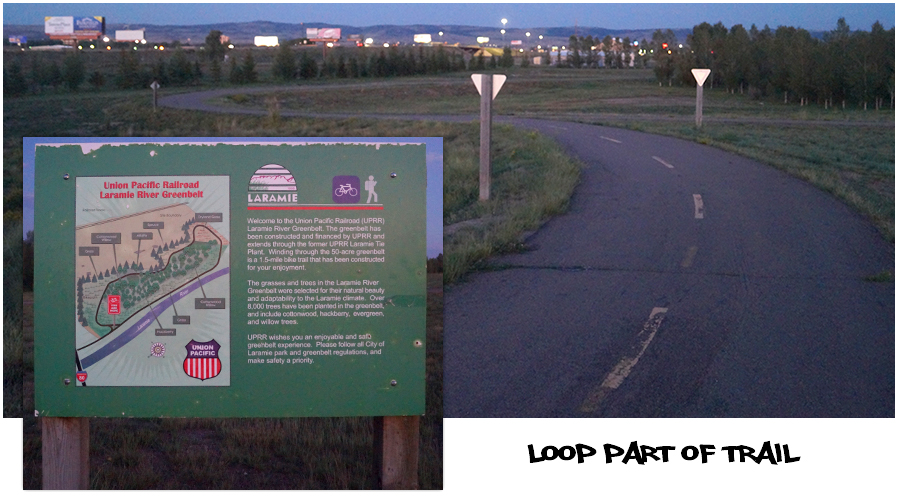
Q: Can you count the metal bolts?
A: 4